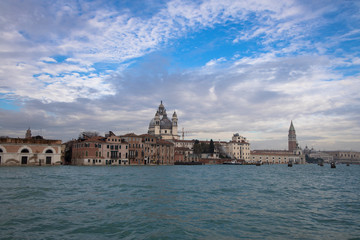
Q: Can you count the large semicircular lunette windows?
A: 3